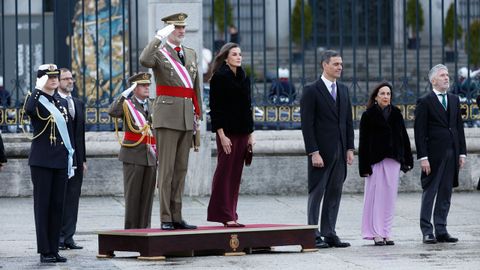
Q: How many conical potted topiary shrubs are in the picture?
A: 5